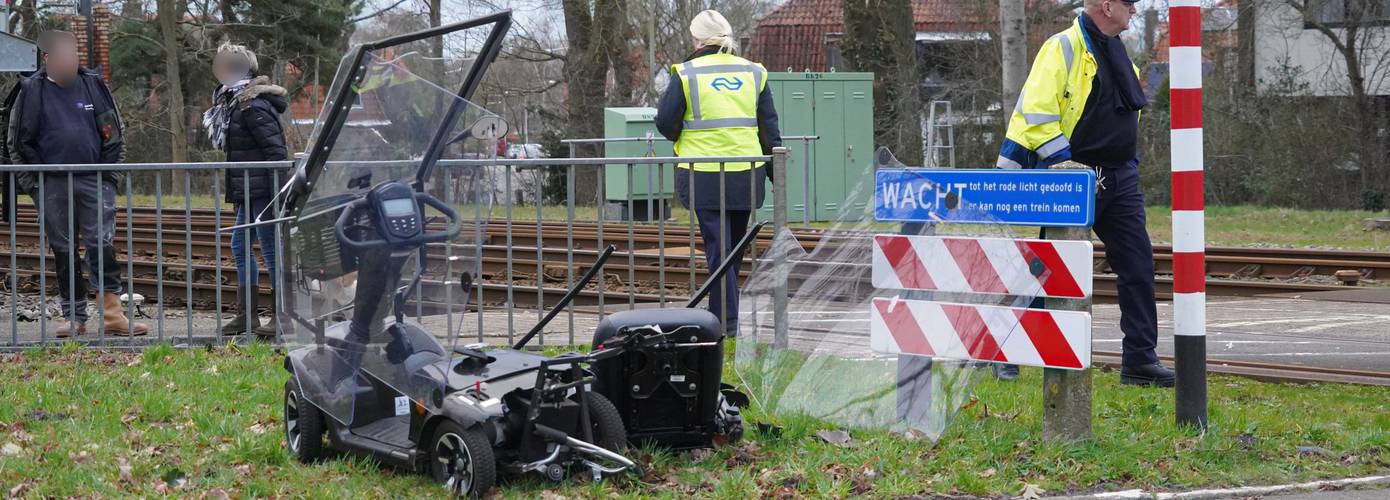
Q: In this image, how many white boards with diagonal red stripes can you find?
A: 2